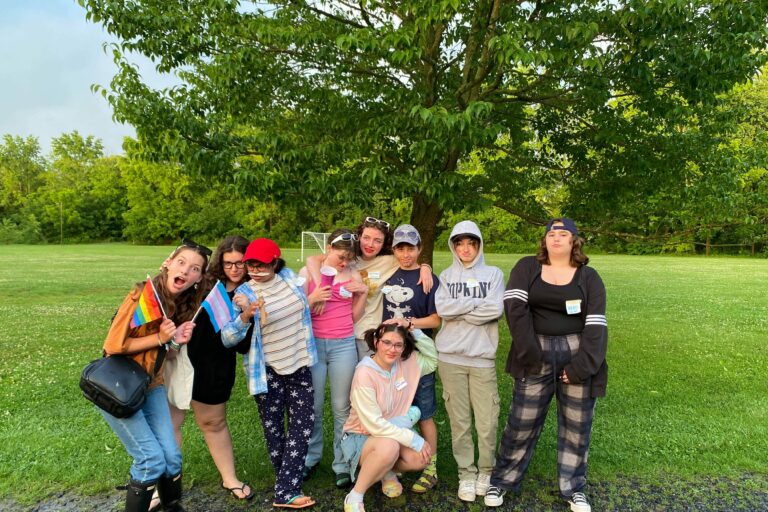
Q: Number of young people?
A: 9